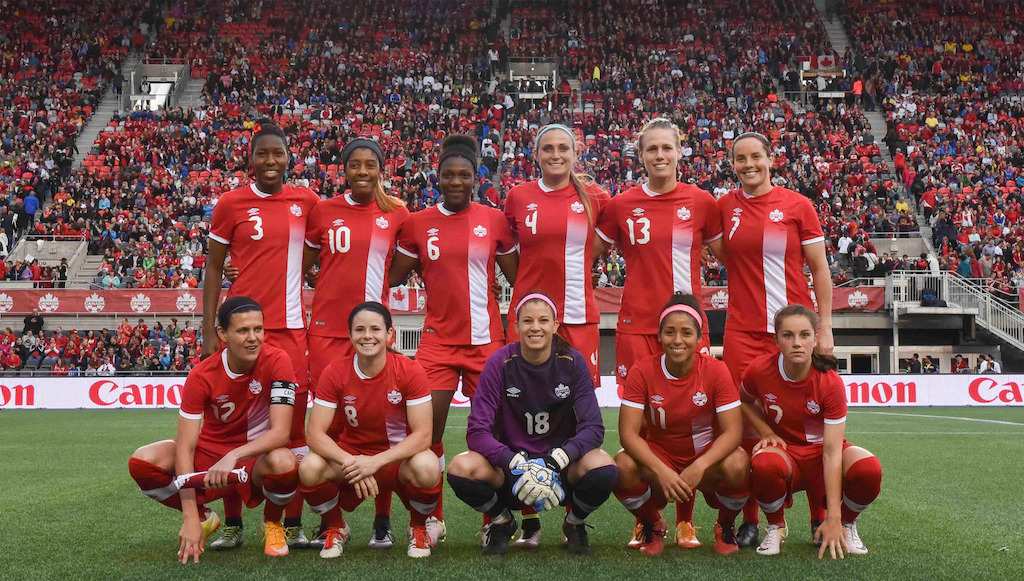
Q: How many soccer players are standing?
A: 6